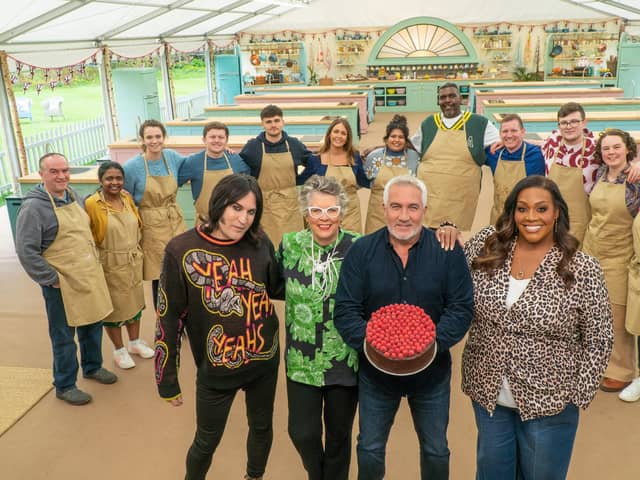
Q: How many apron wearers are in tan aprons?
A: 12